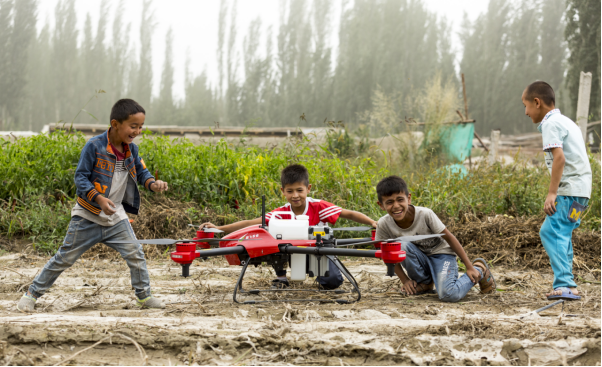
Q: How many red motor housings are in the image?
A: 4